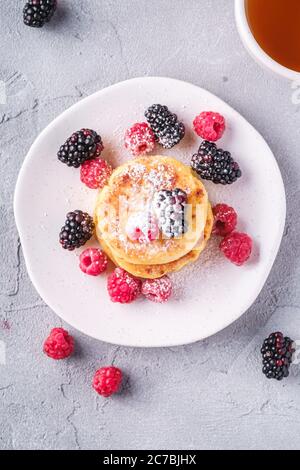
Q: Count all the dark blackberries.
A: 7